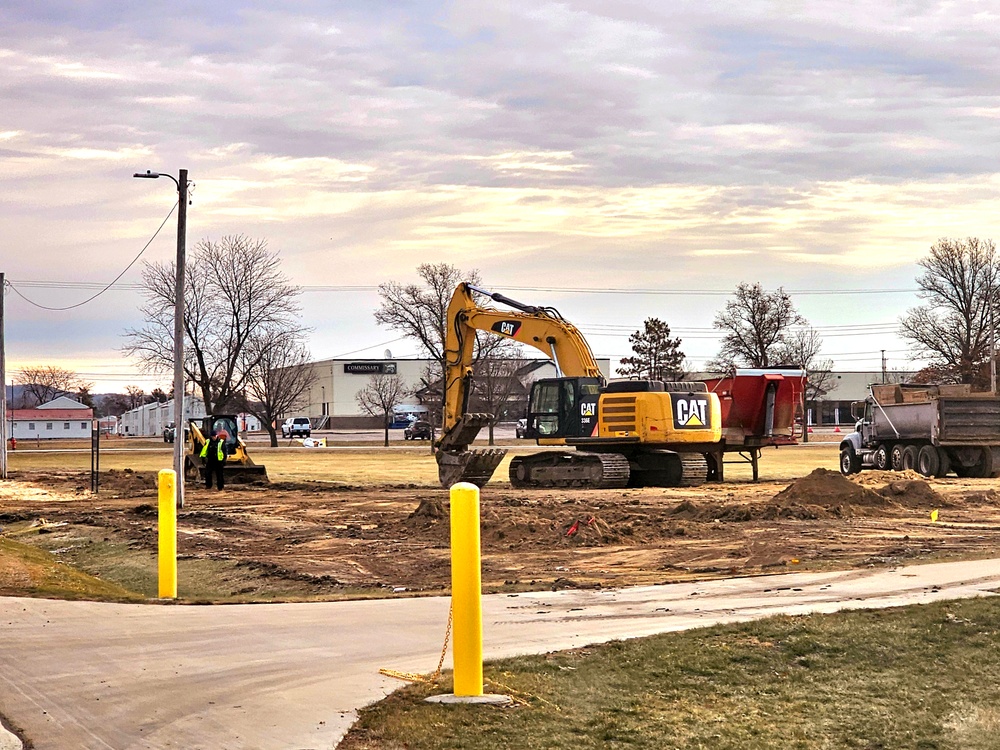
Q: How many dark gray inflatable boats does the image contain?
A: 0